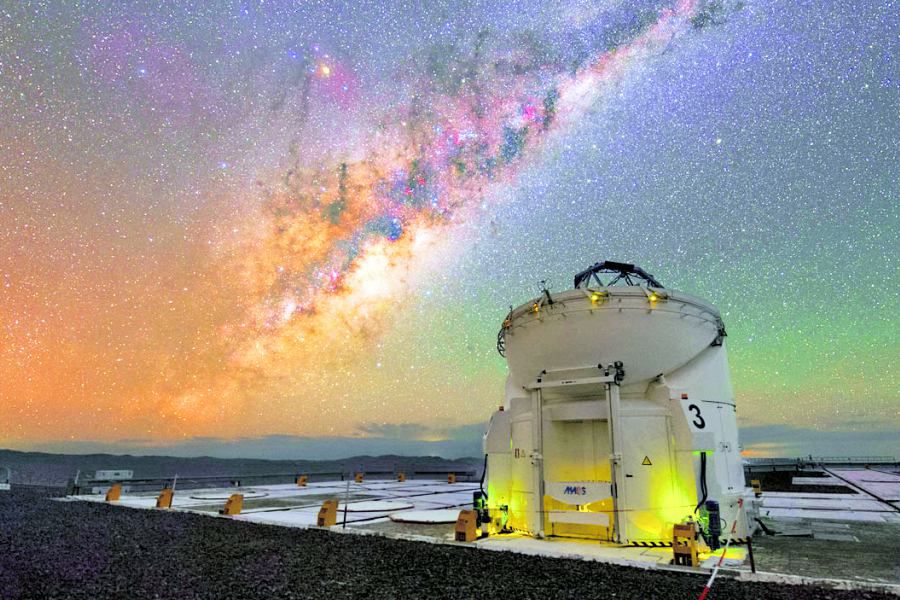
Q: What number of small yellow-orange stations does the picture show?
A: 11